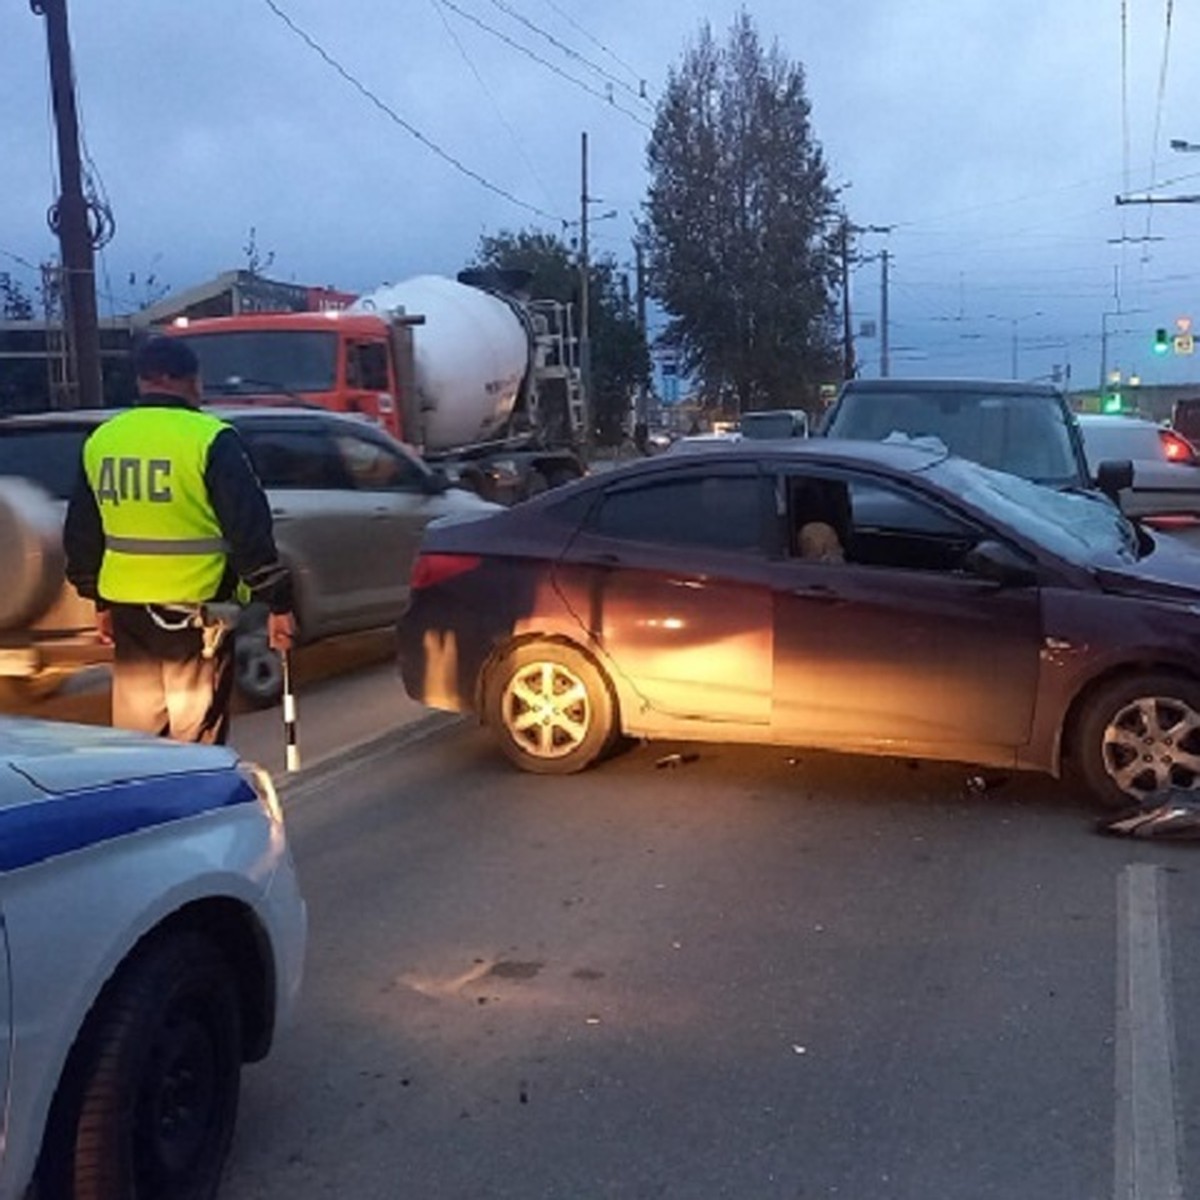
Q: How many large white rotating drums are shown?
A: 1